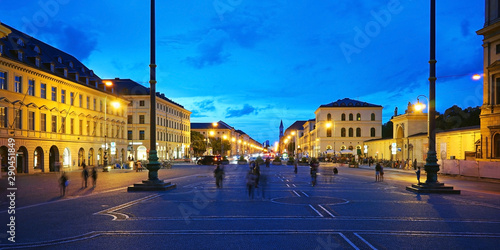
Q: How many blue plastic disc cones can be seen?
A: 0